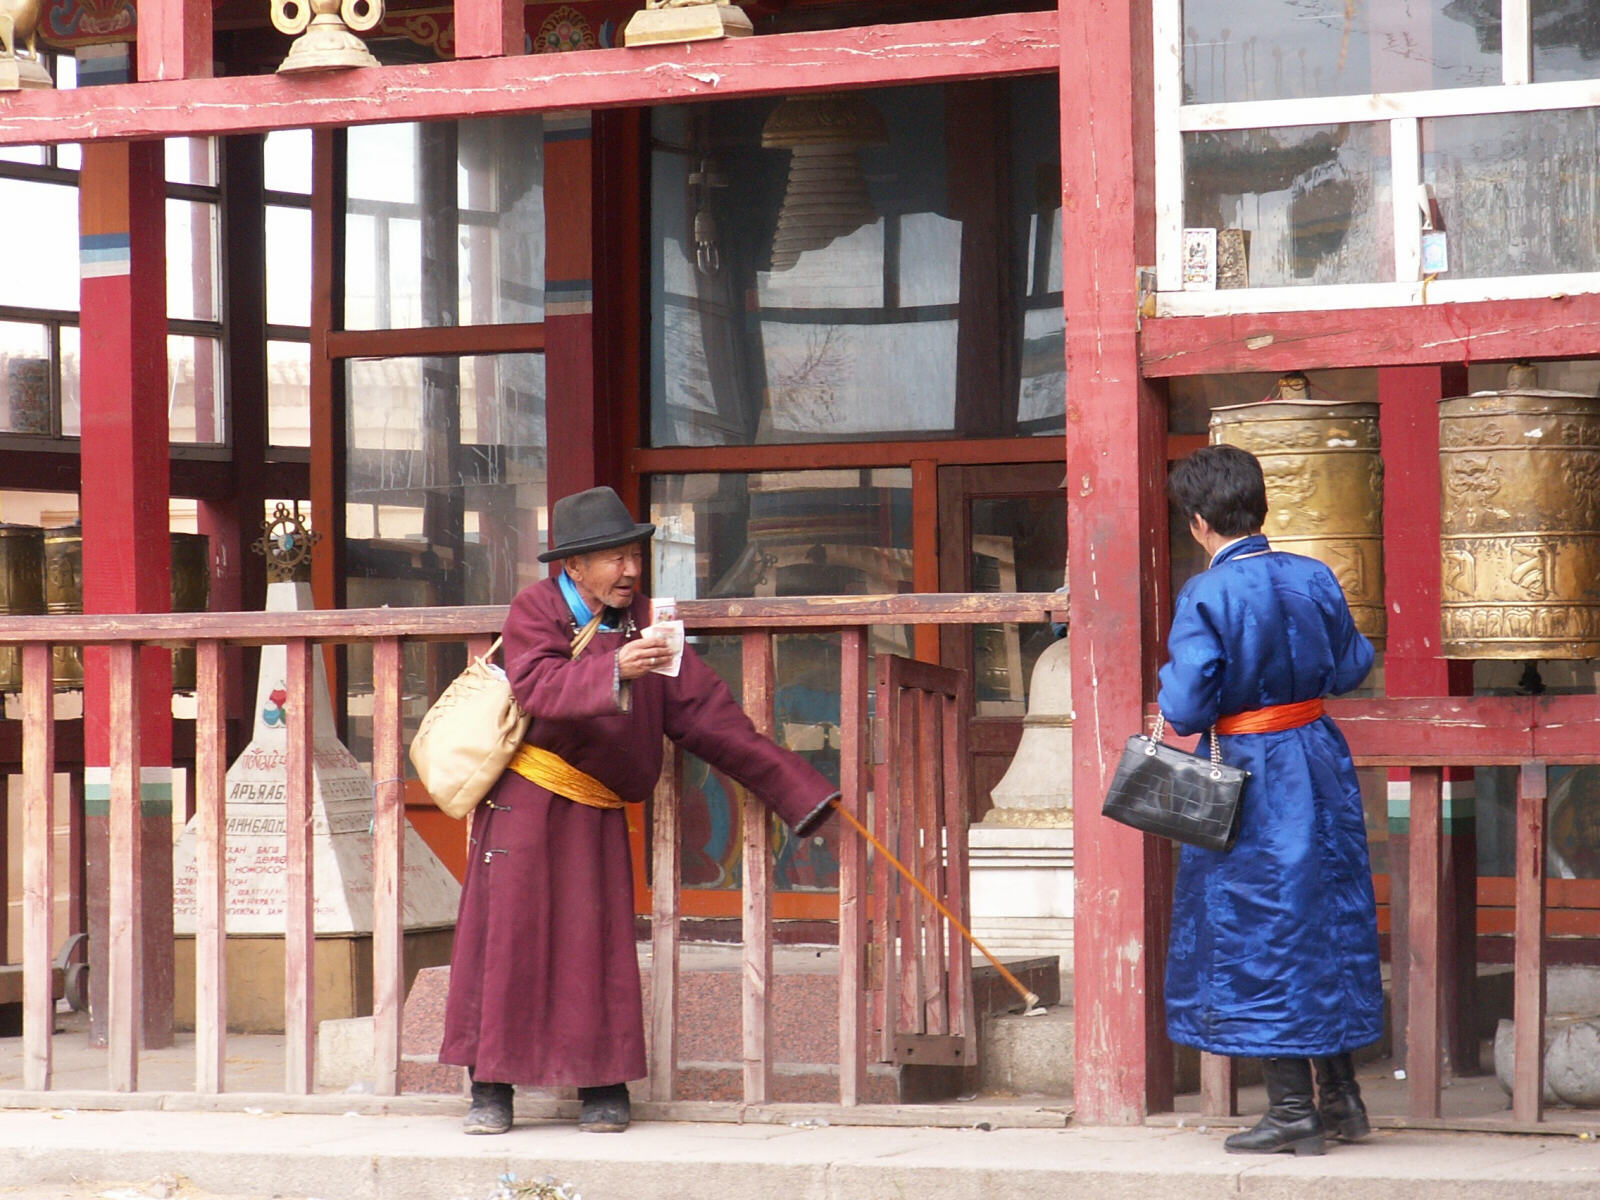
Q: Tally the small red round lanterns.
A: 0